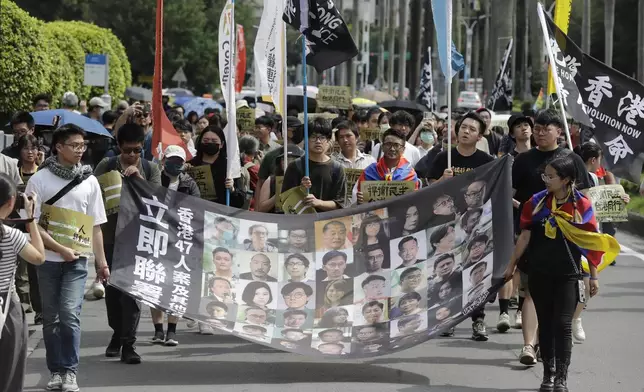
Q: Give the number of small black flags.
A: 2